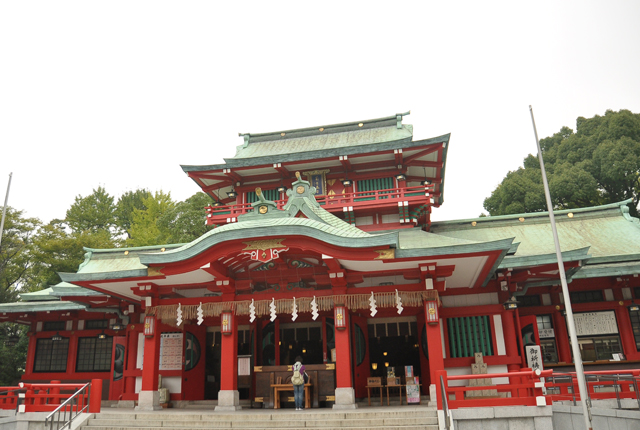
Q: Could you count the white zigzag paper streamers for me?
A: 8